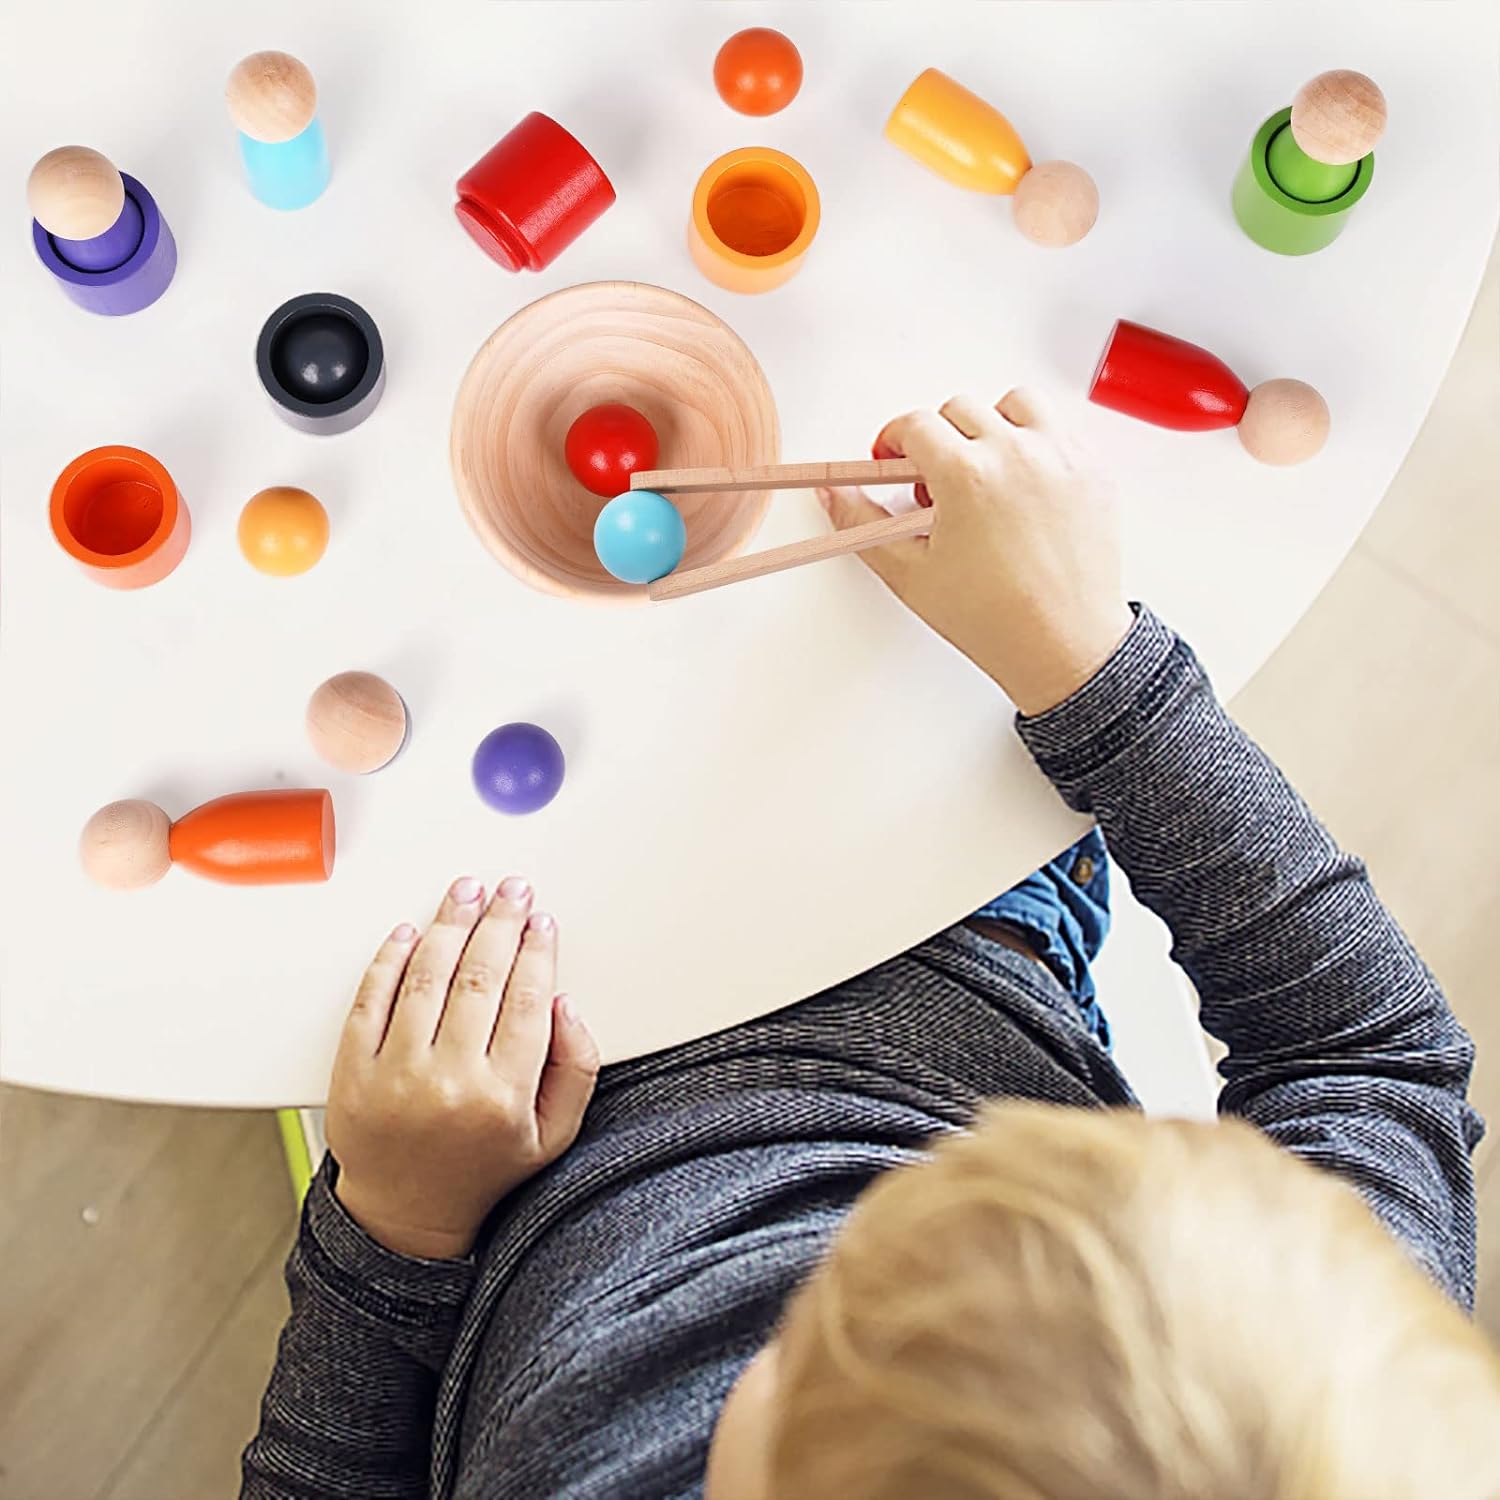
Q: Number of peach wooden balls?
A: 7